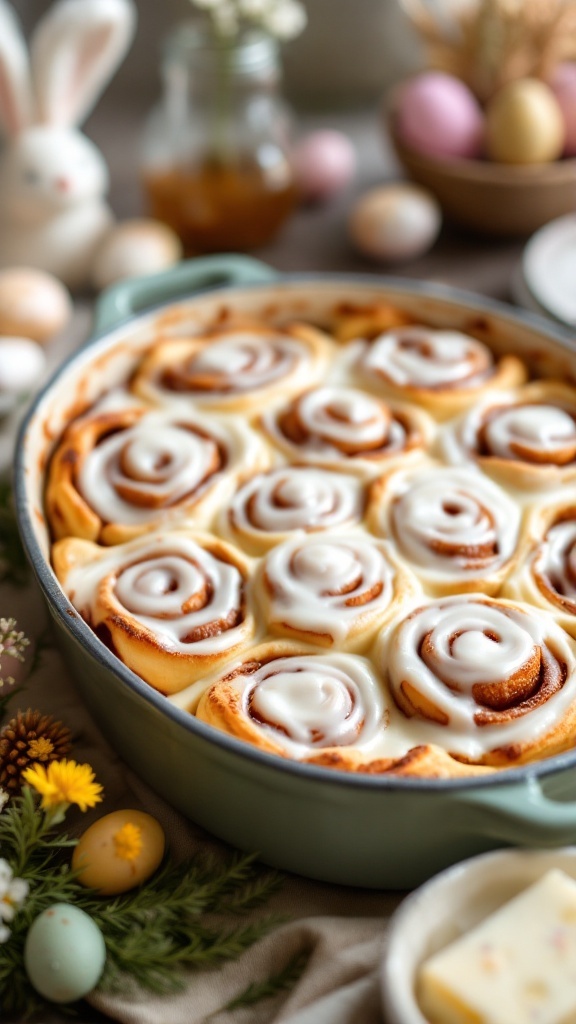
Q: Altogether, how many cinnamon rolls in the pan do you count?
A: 12